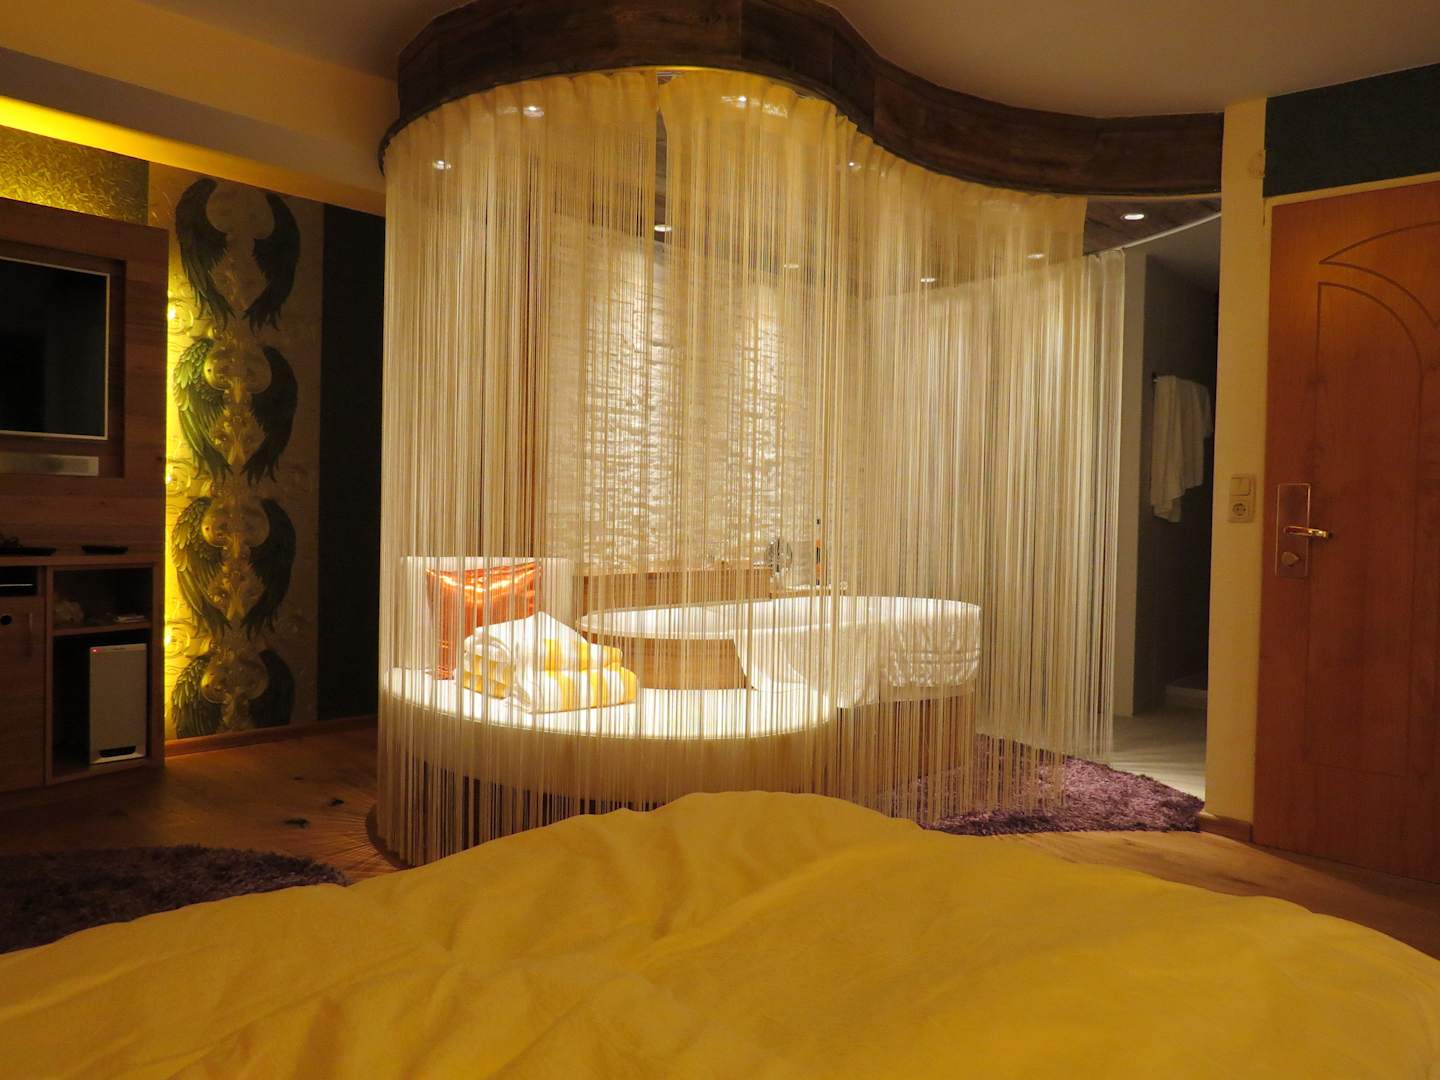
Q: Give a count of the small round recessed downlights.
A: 9